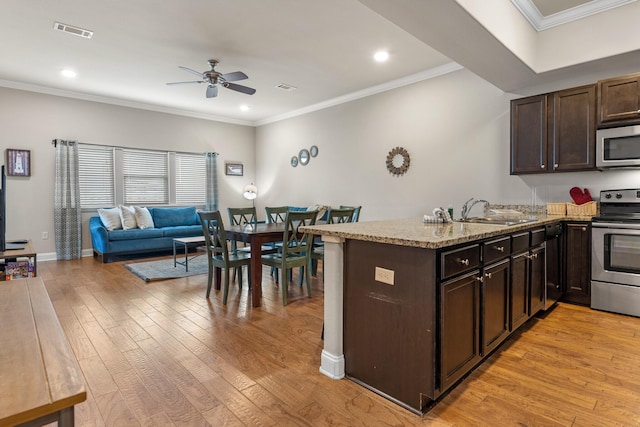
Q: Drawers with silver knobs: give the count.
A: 2